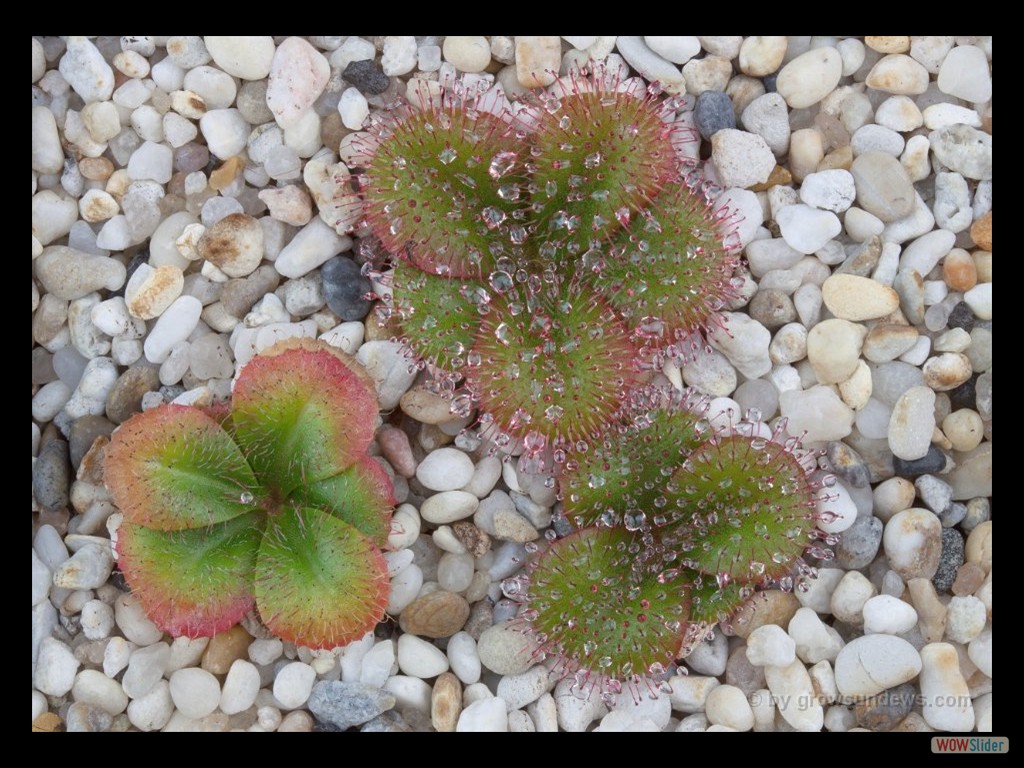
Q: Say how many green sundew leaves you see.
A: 14